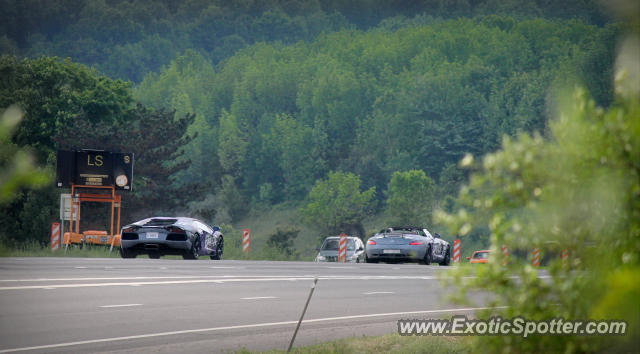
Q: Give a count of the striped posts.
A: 7